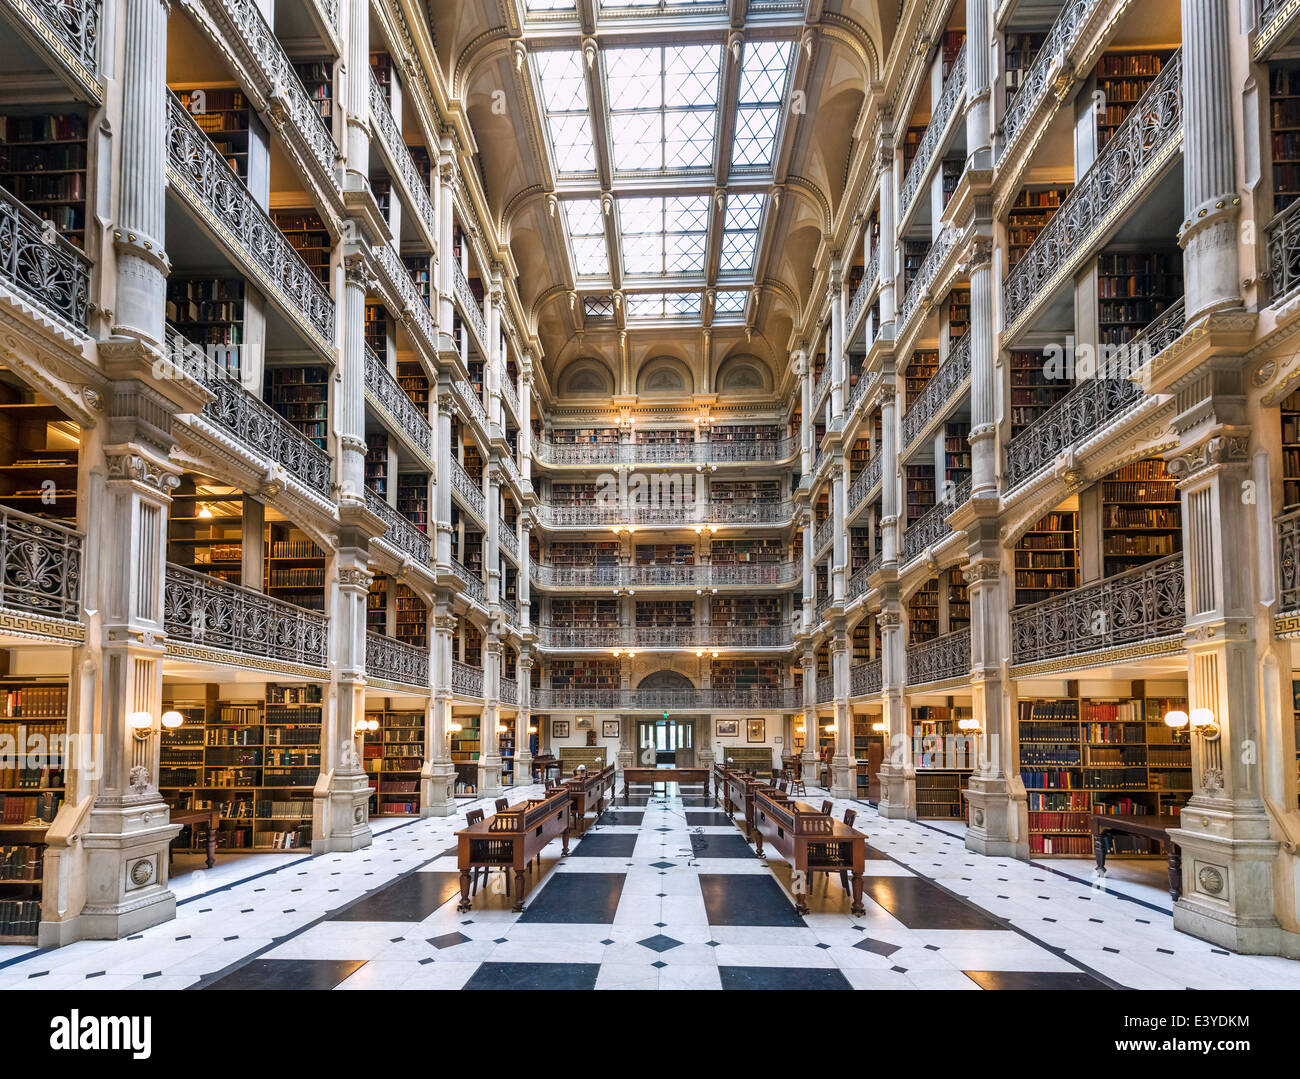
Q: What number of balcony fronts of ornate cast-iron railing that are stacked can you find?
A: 5